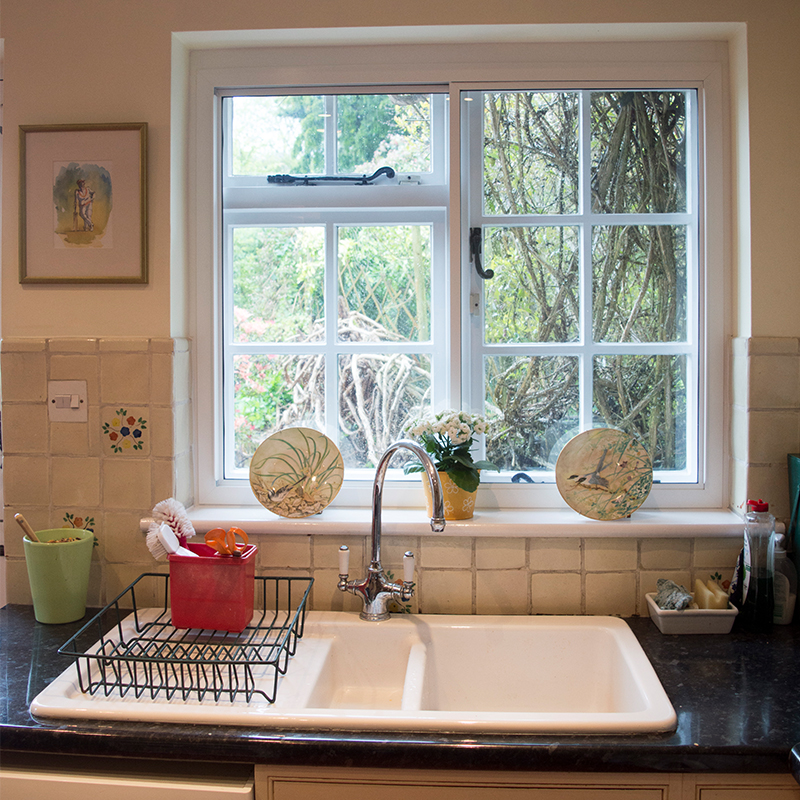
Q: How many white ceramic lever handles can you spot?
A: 2